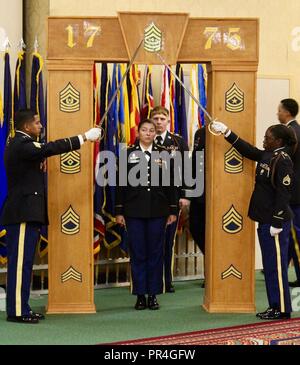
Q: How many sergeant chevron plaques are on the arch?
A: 9